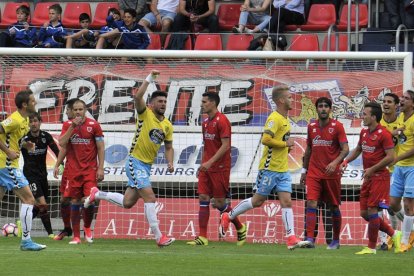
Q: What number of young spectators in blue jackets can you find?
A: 5